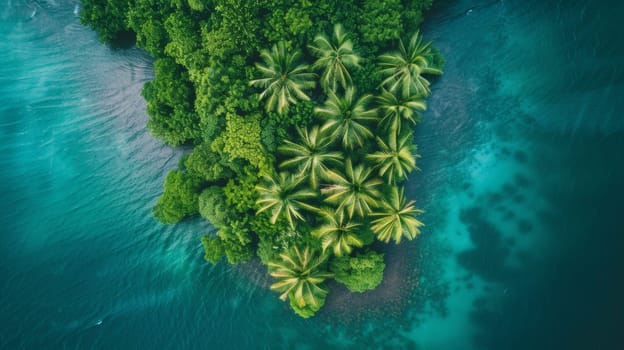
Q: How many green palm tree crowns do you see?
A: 12